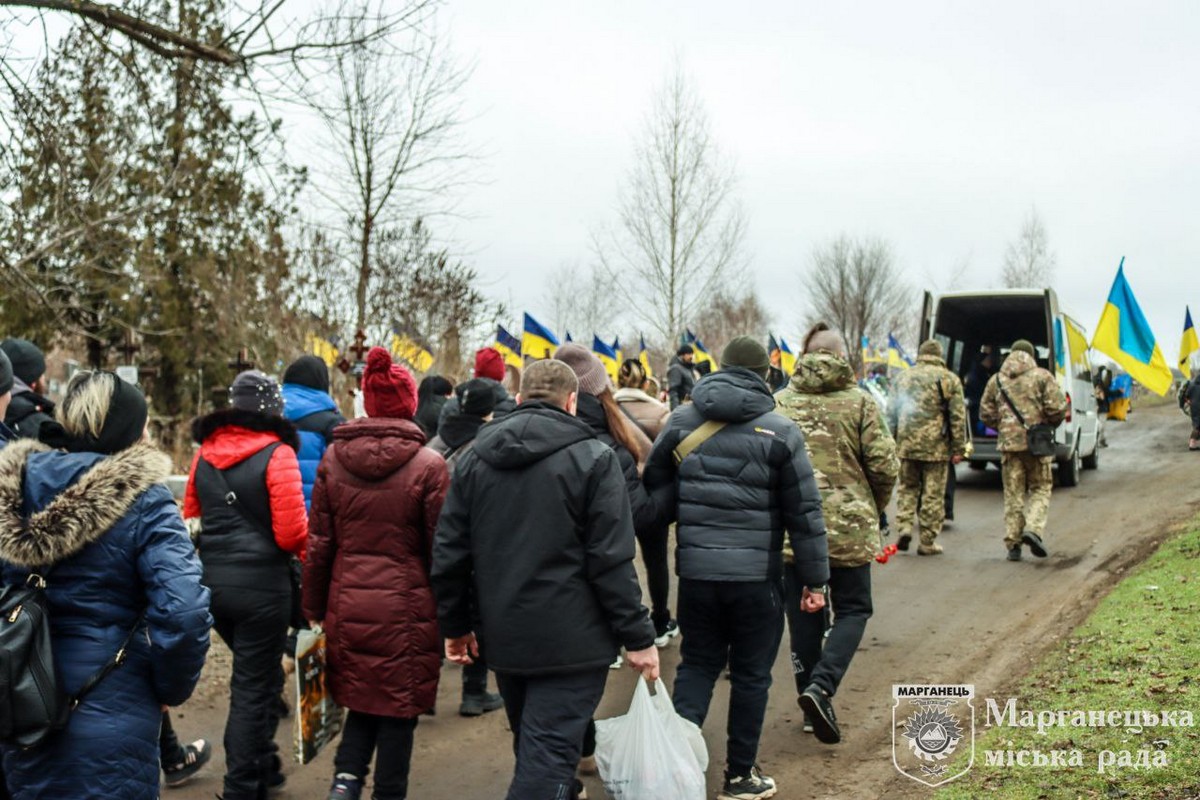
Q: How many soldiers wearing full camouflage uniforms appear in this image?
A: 2